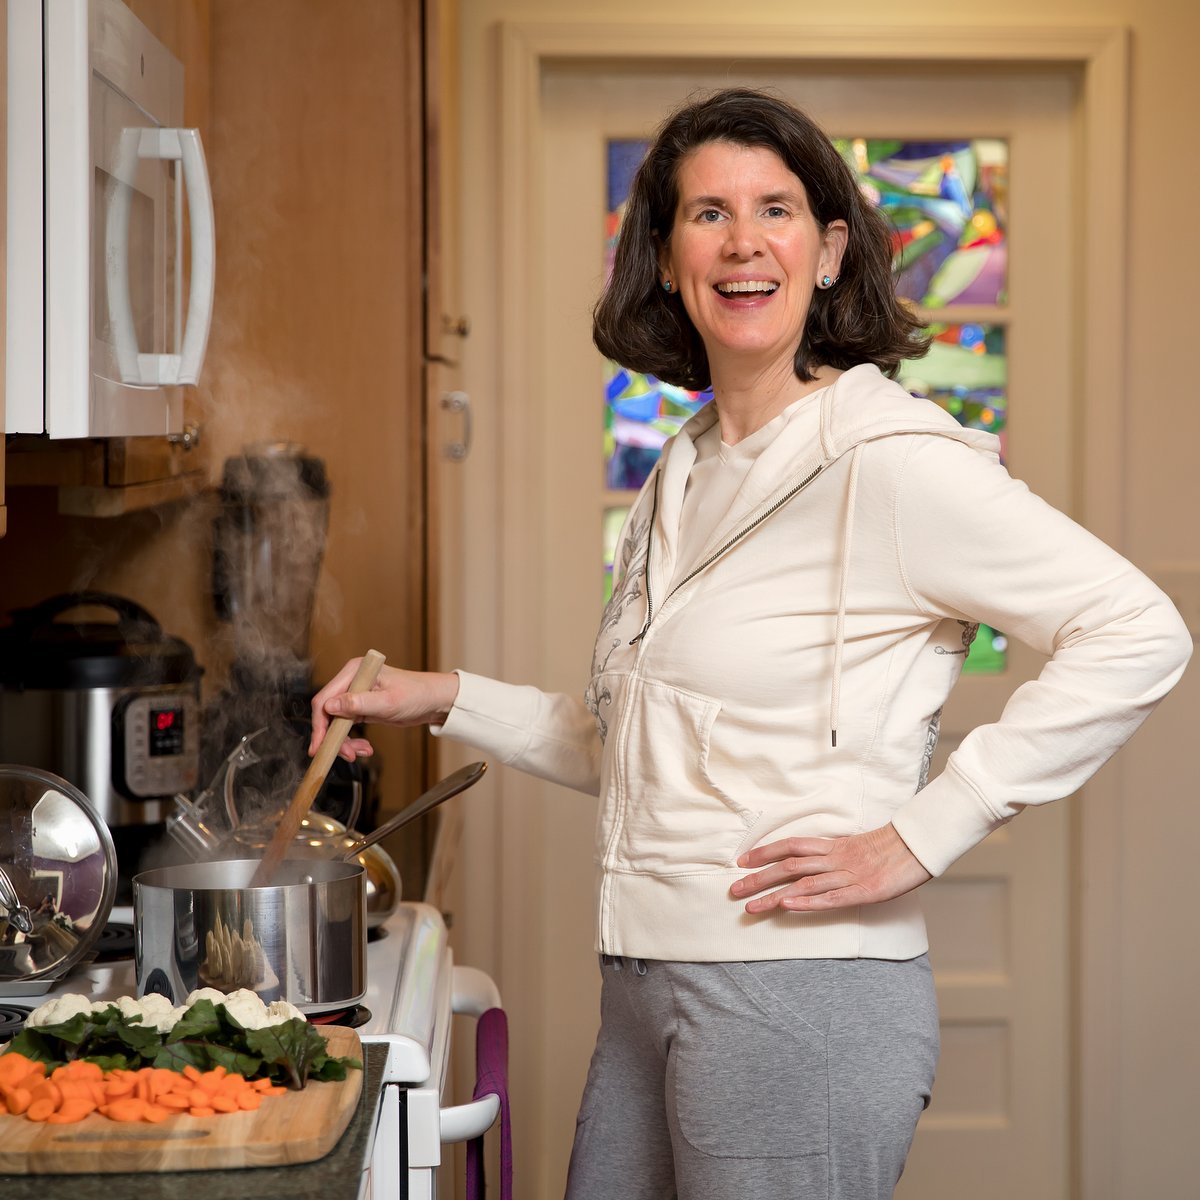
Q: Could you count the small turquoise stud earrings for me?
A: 2